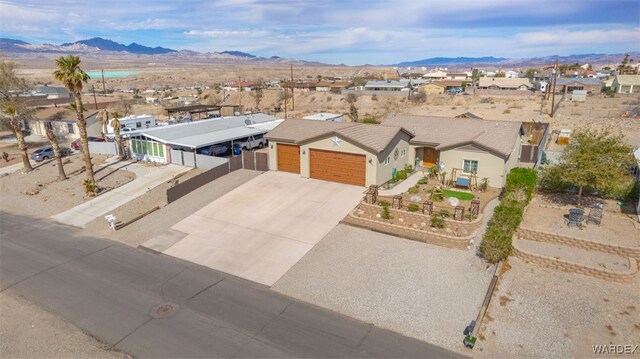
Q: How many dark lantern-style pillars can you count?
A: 6